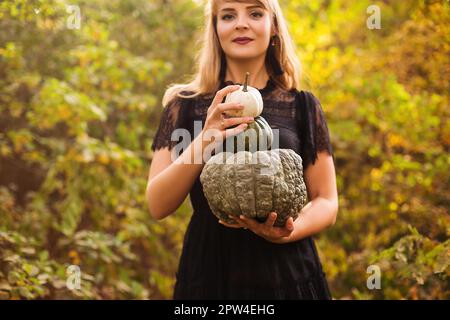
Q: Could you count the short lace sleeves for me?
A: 2